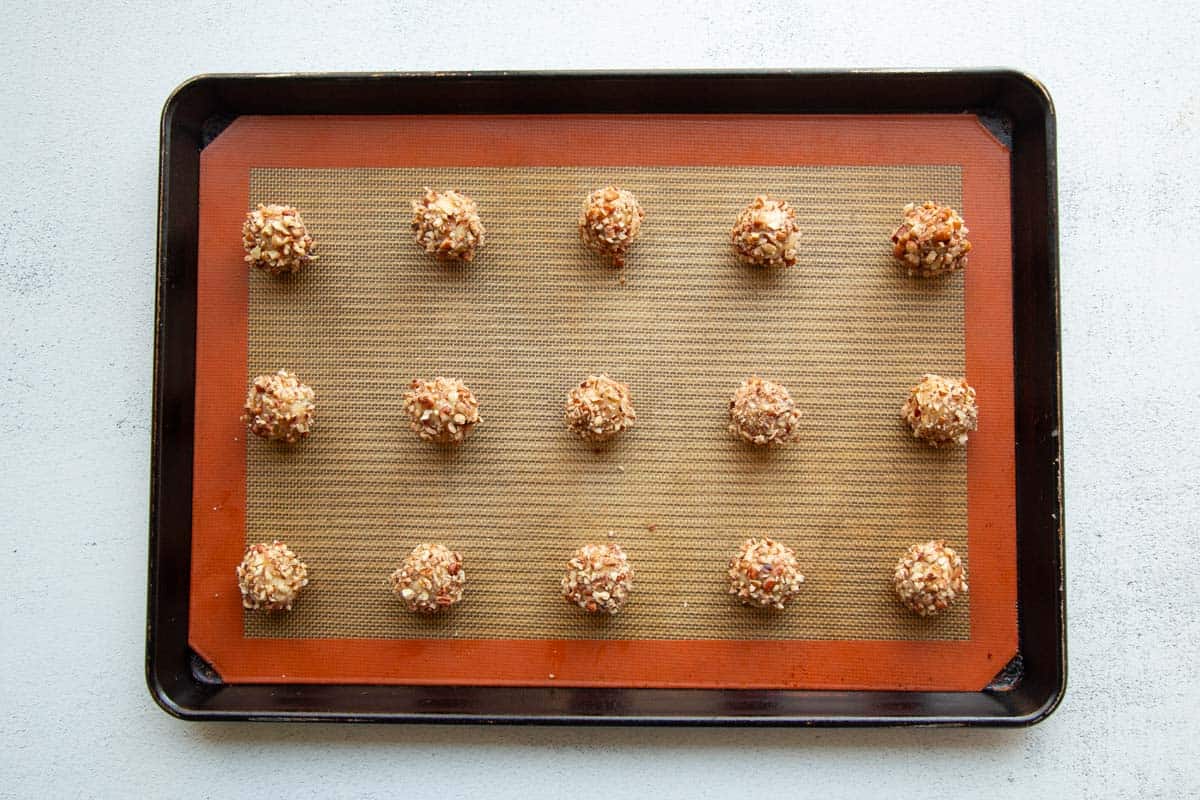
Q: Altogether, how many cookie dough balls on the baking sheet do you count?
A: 15